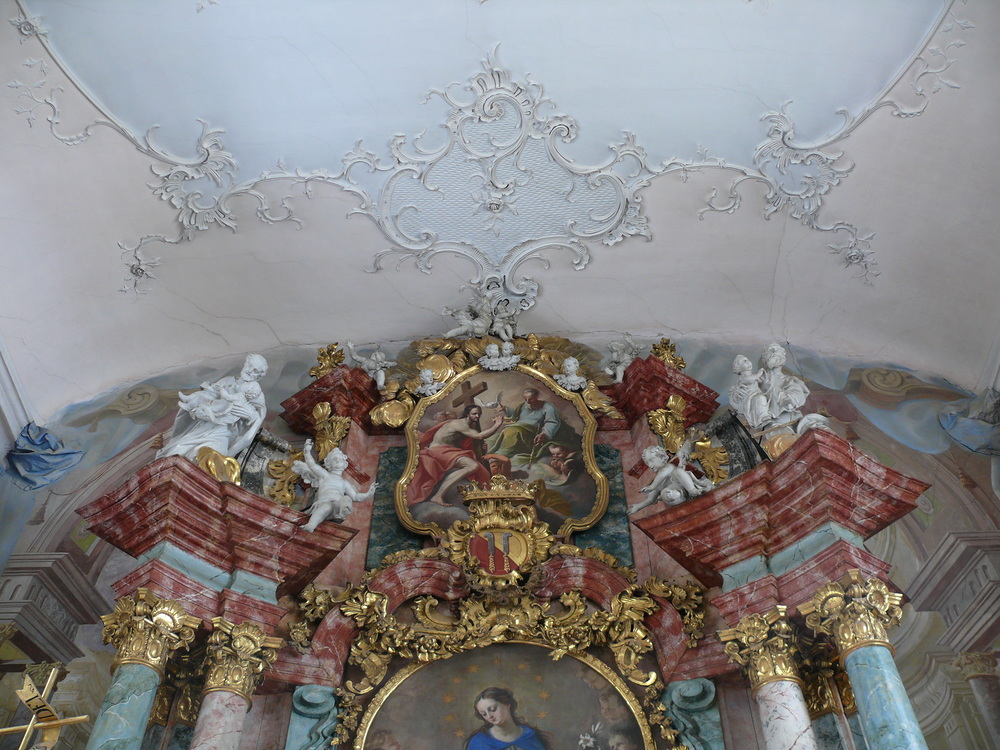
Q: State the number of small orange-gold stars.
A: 10